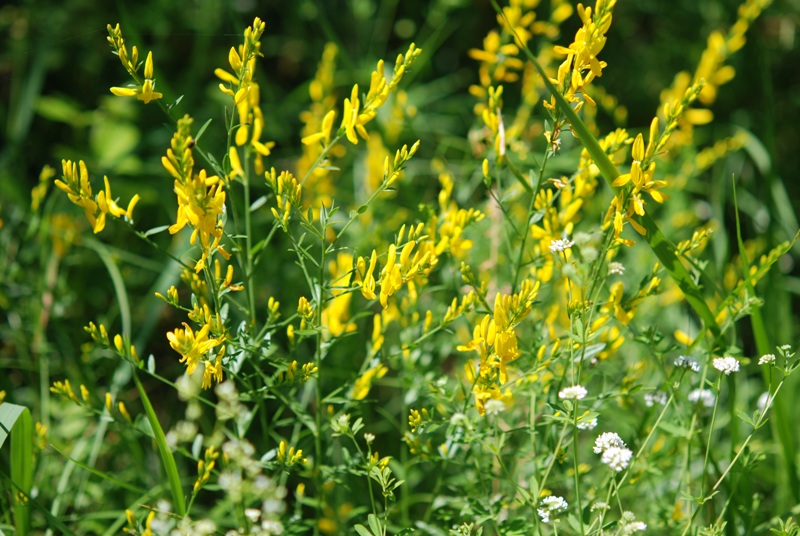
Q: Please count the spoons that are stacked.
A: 0